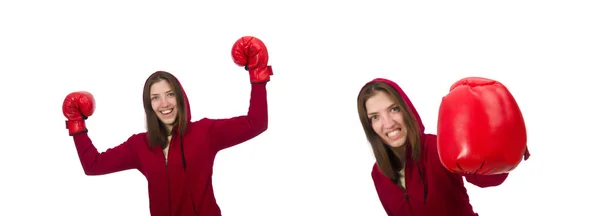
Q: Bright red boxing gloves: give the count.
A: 3